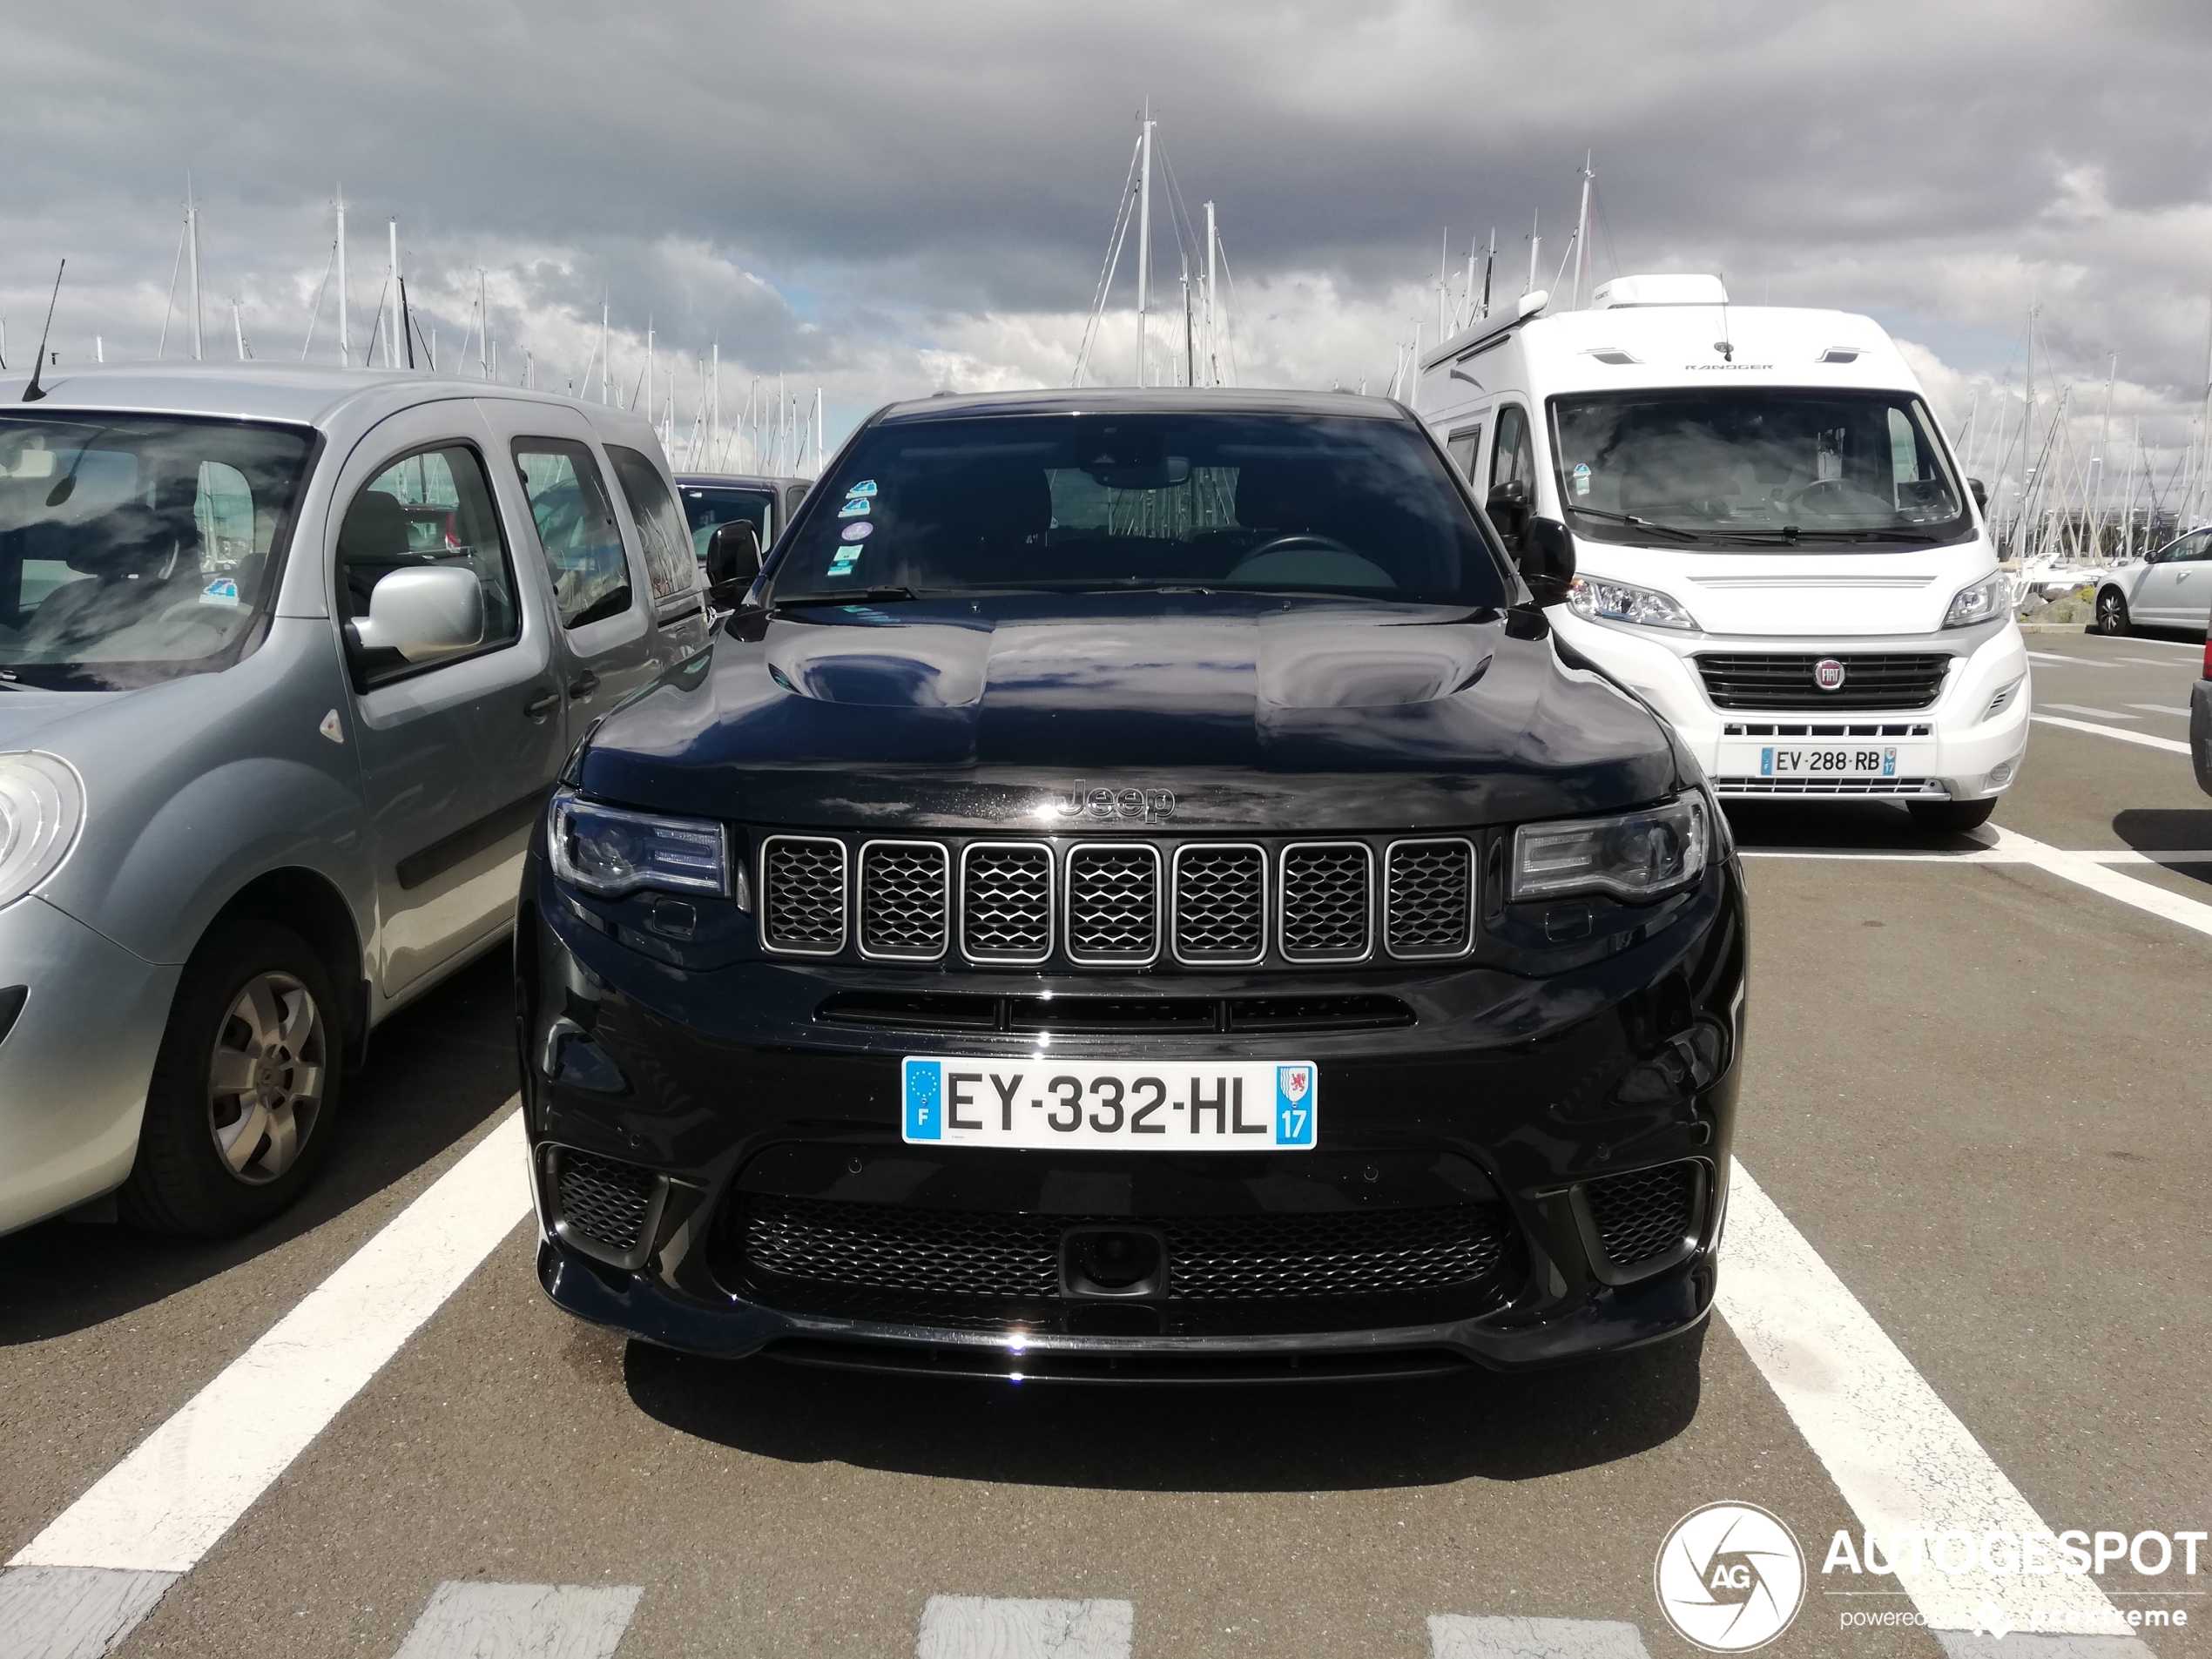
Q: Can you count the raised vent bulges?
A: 2